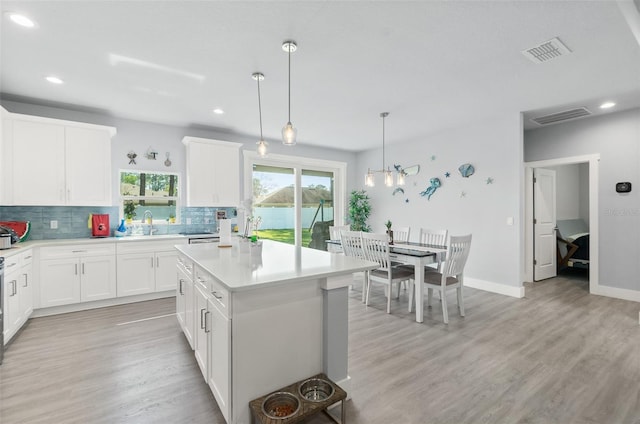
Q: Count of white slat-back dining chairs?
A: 6